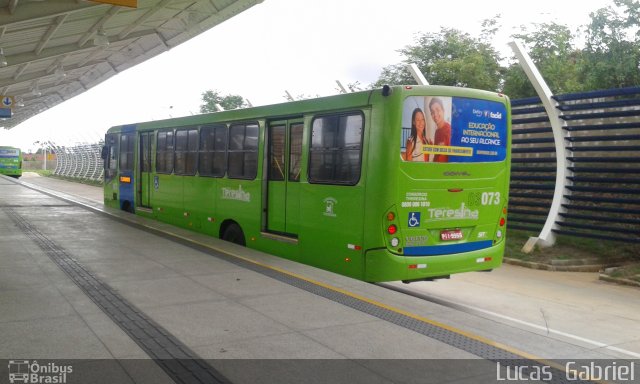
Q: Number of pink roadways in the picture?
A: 0